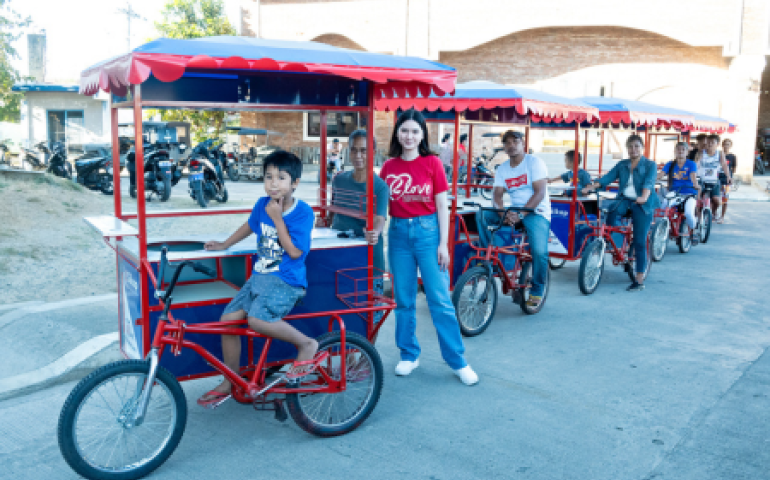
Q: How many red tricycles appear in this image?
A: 5